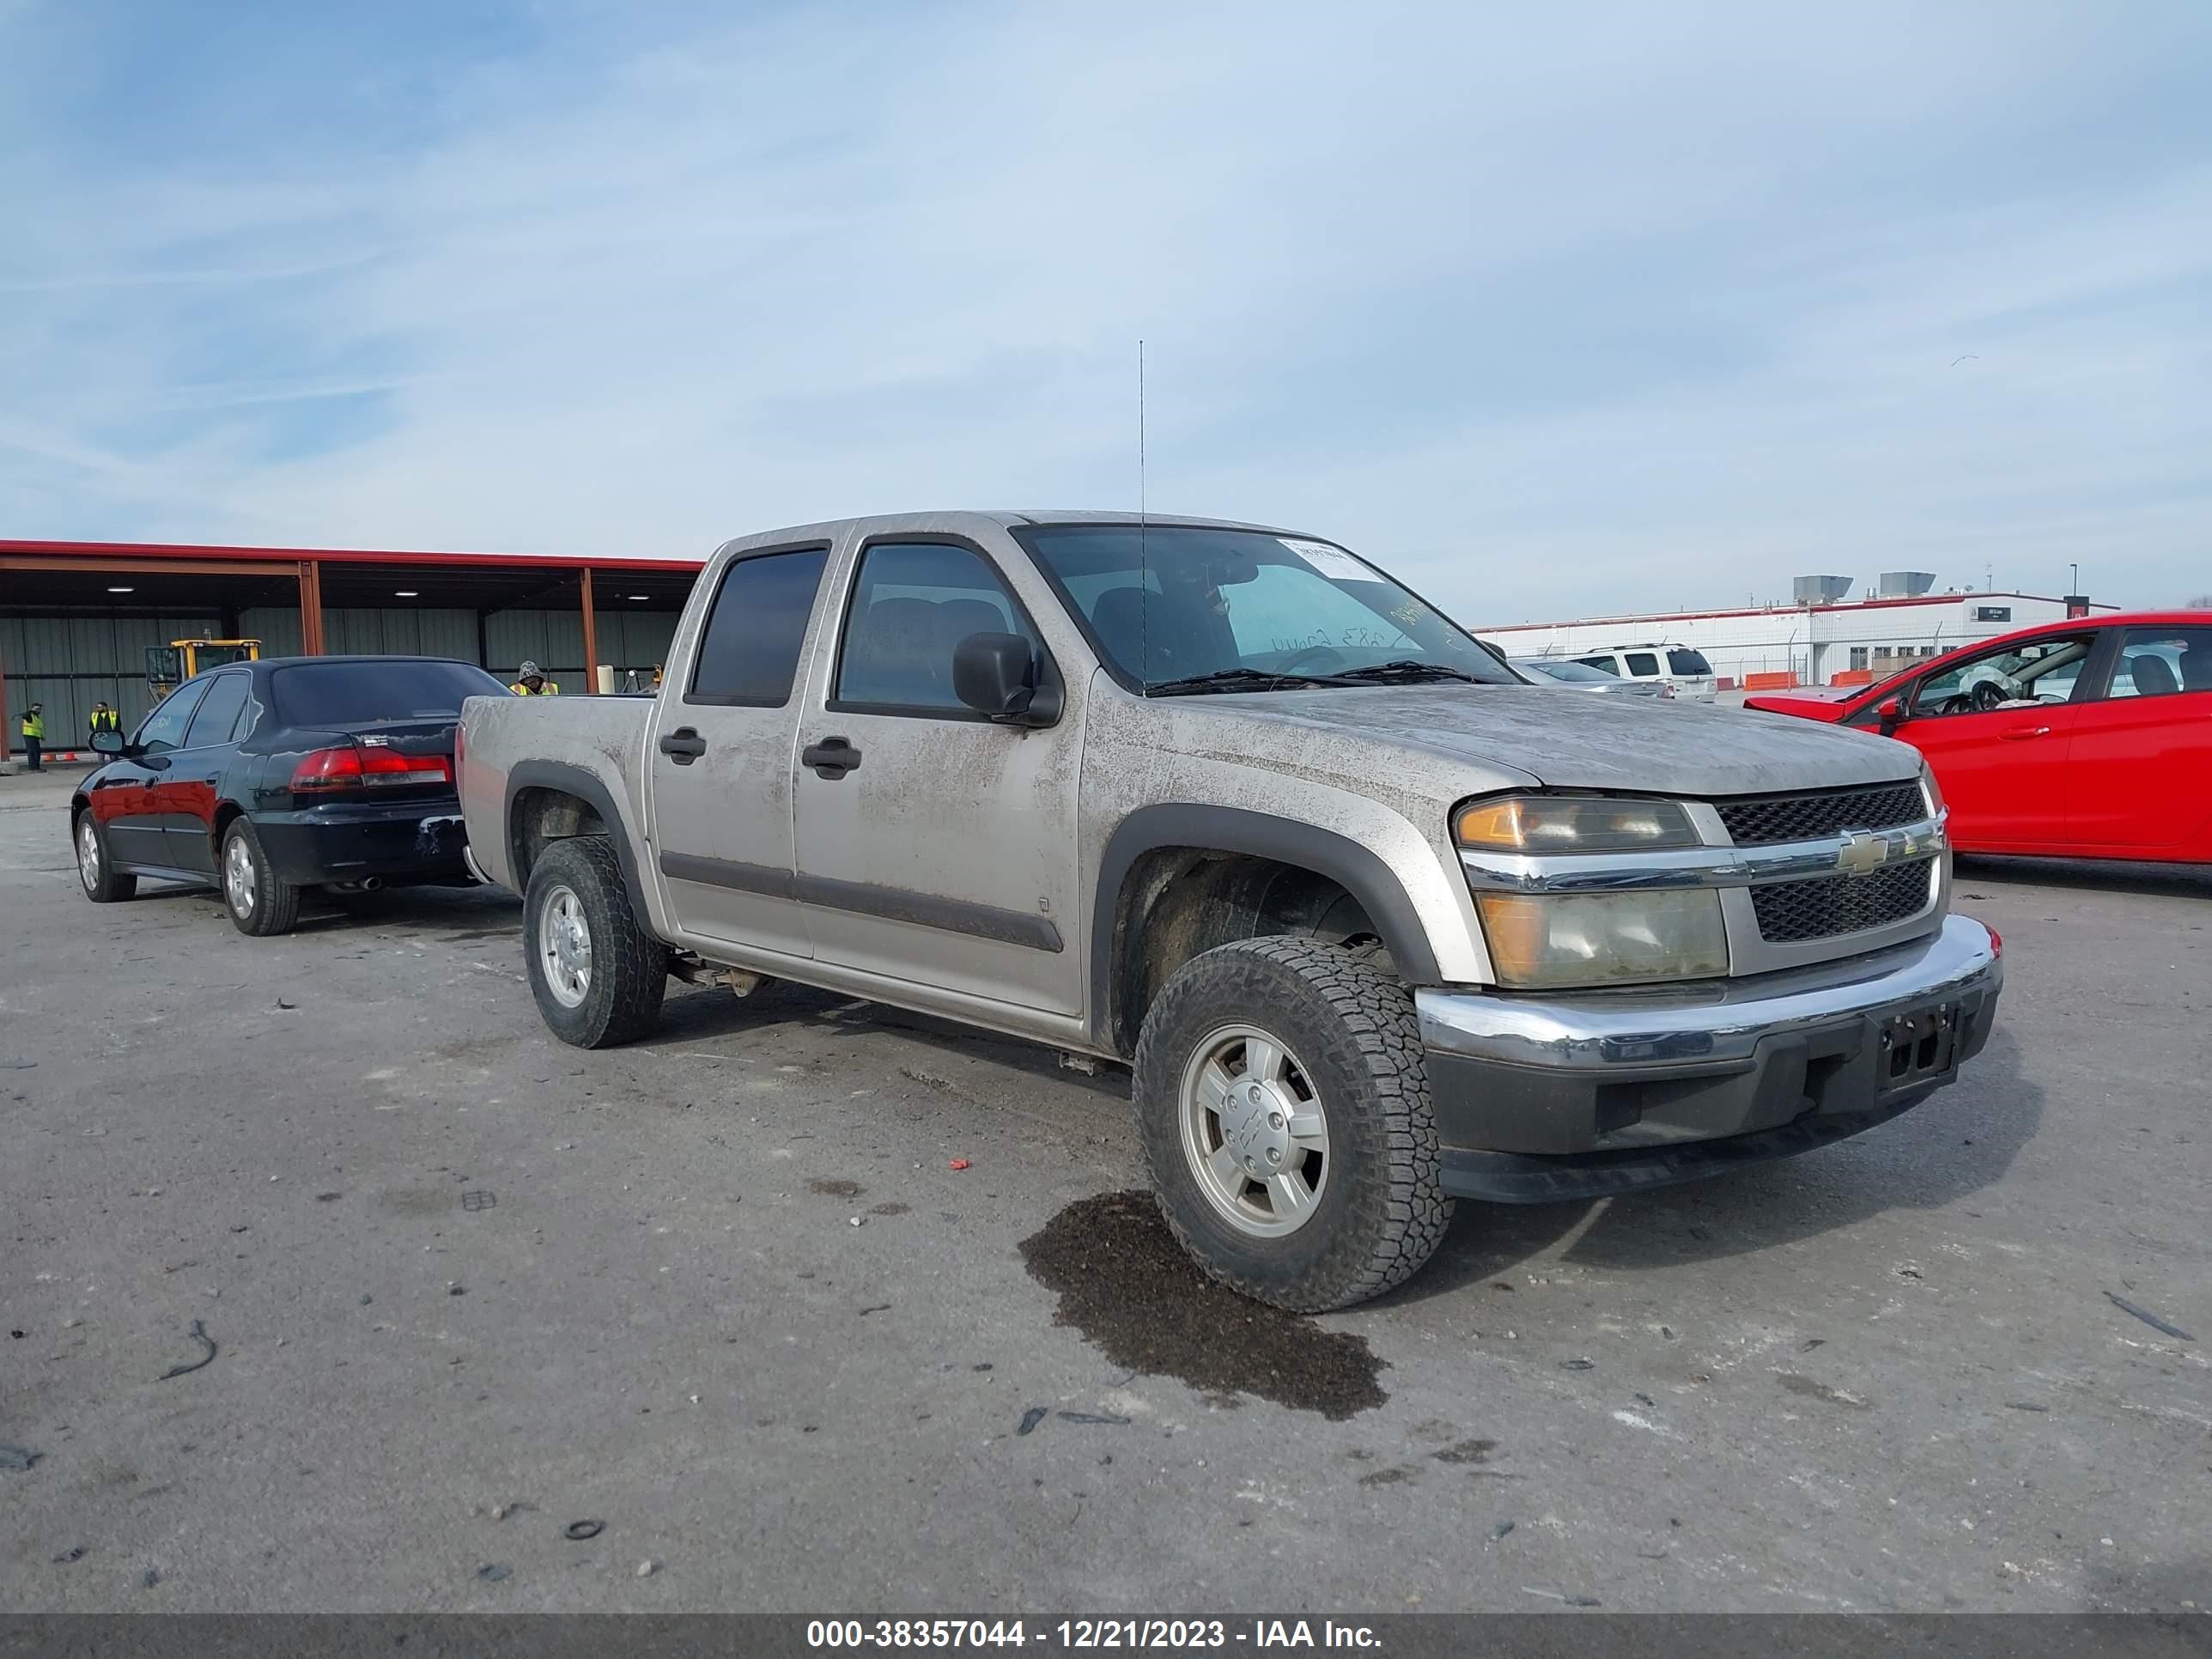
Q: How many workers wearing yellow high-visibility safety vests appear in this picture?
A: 3